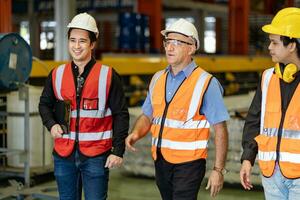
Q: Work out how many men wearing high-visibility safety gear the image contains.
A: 3